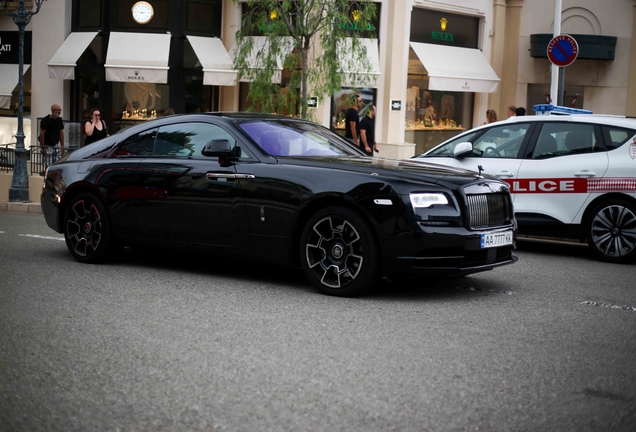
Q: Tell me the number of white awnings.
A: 7